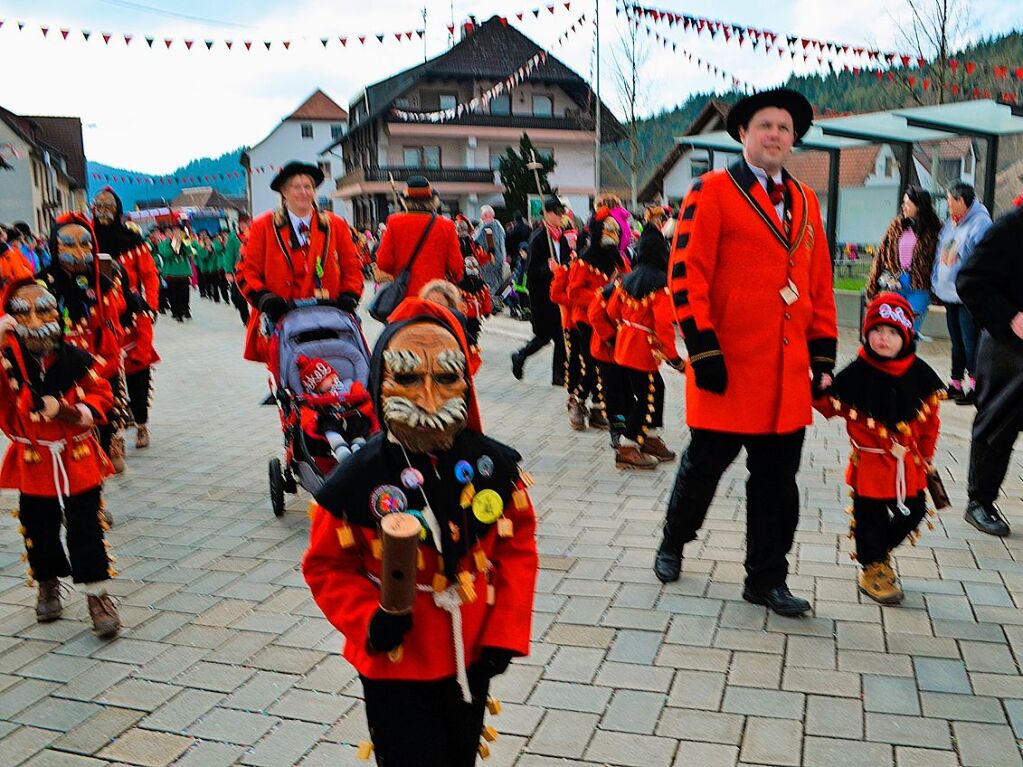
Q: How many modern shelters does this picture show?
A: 1